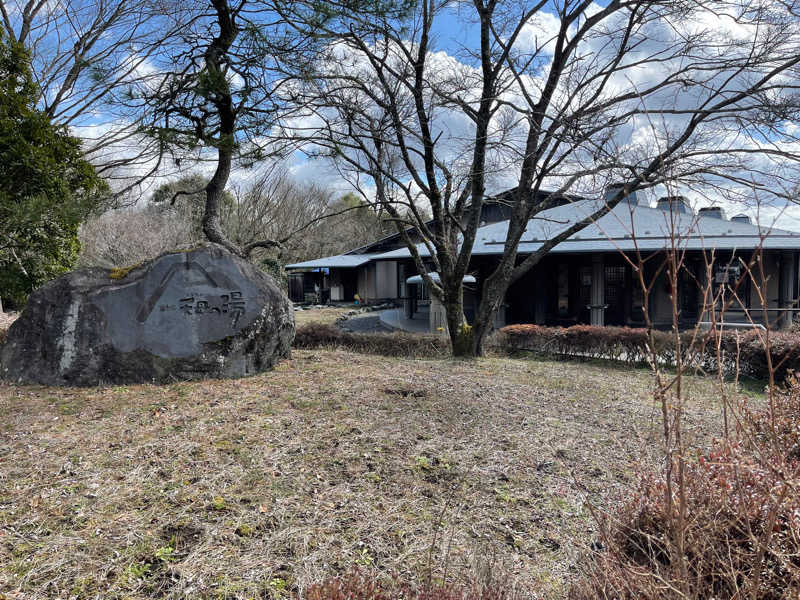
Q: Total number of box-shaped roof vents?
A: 4